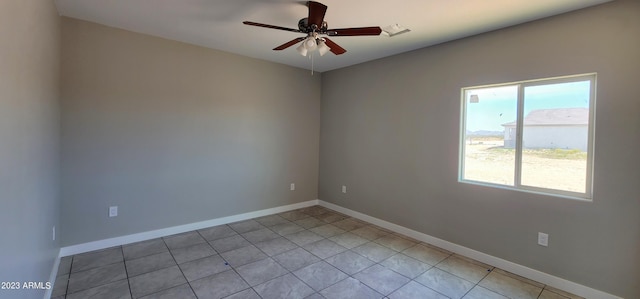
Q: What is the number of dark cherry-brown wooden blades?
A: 5